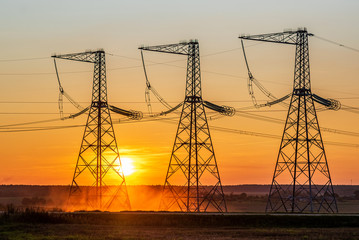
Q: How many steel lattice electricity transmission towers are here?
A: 3